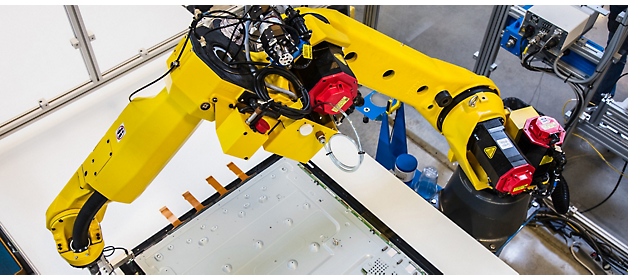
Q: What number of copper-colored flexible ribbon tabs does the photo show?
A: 4